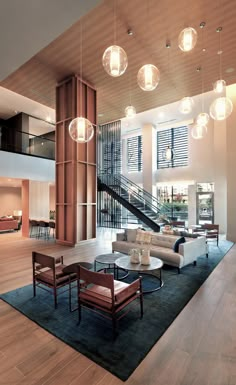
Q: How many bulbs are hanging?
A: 11